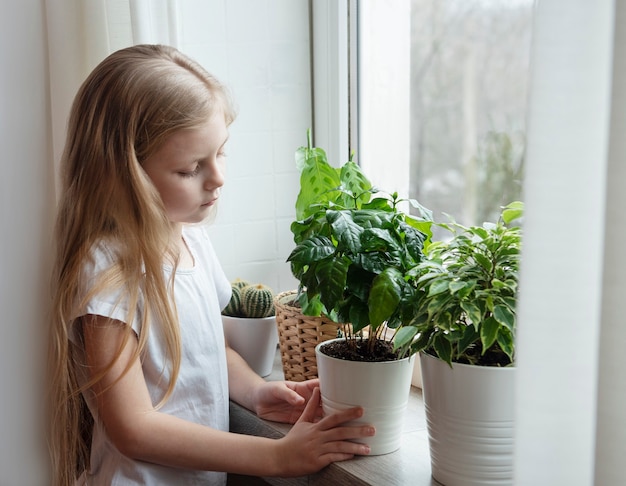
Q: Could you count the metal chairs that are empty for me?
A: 0